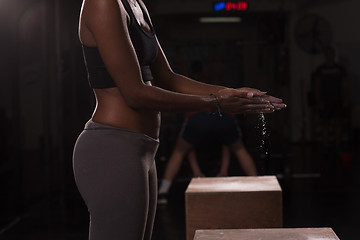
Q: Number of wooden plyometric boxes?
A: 2